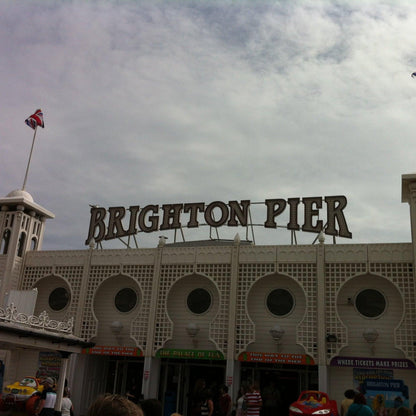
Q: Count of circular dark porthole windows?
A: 5